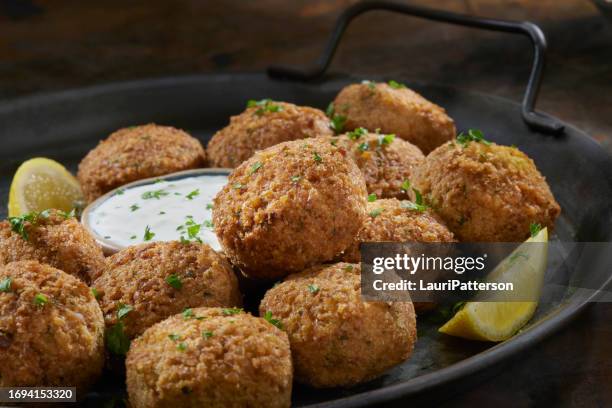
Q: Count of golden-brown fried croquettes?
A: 12